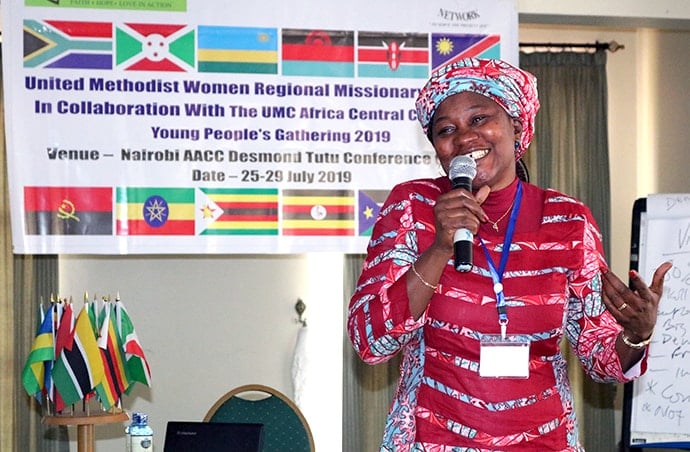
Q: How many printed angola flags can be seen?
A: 1